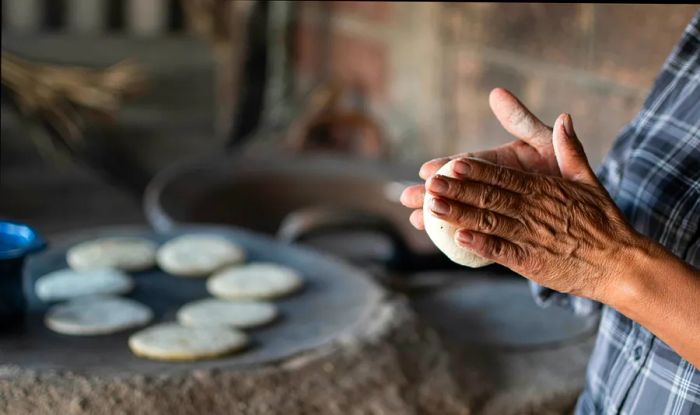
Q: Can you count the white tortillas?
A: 8